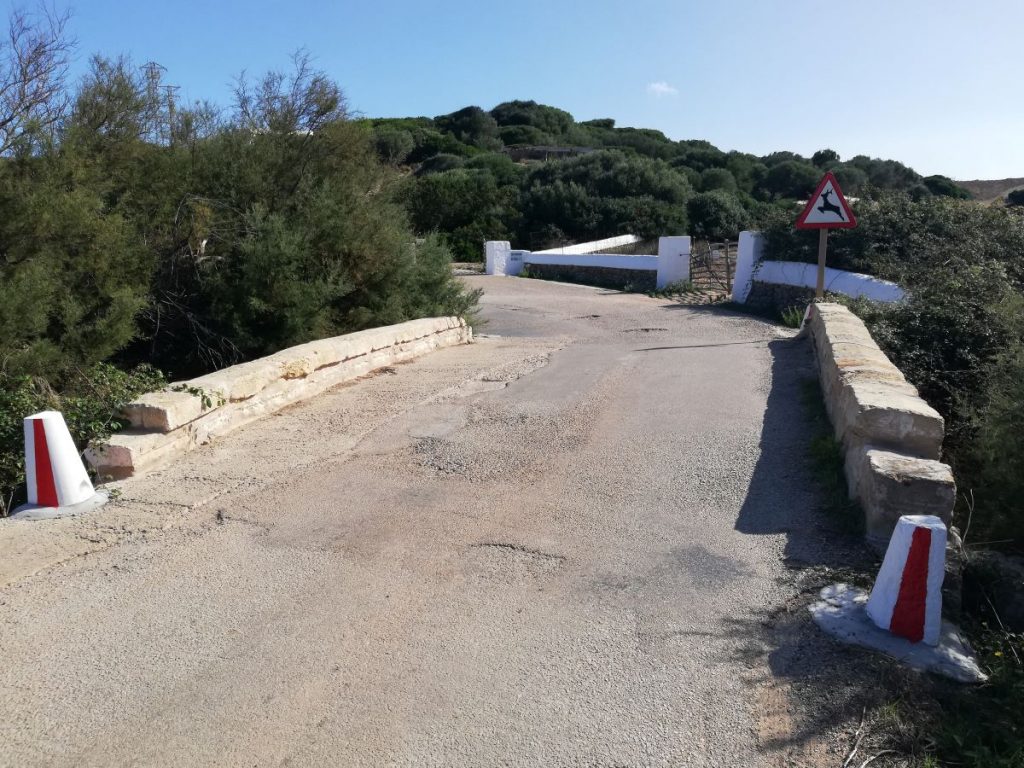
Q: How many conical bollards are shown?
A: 2